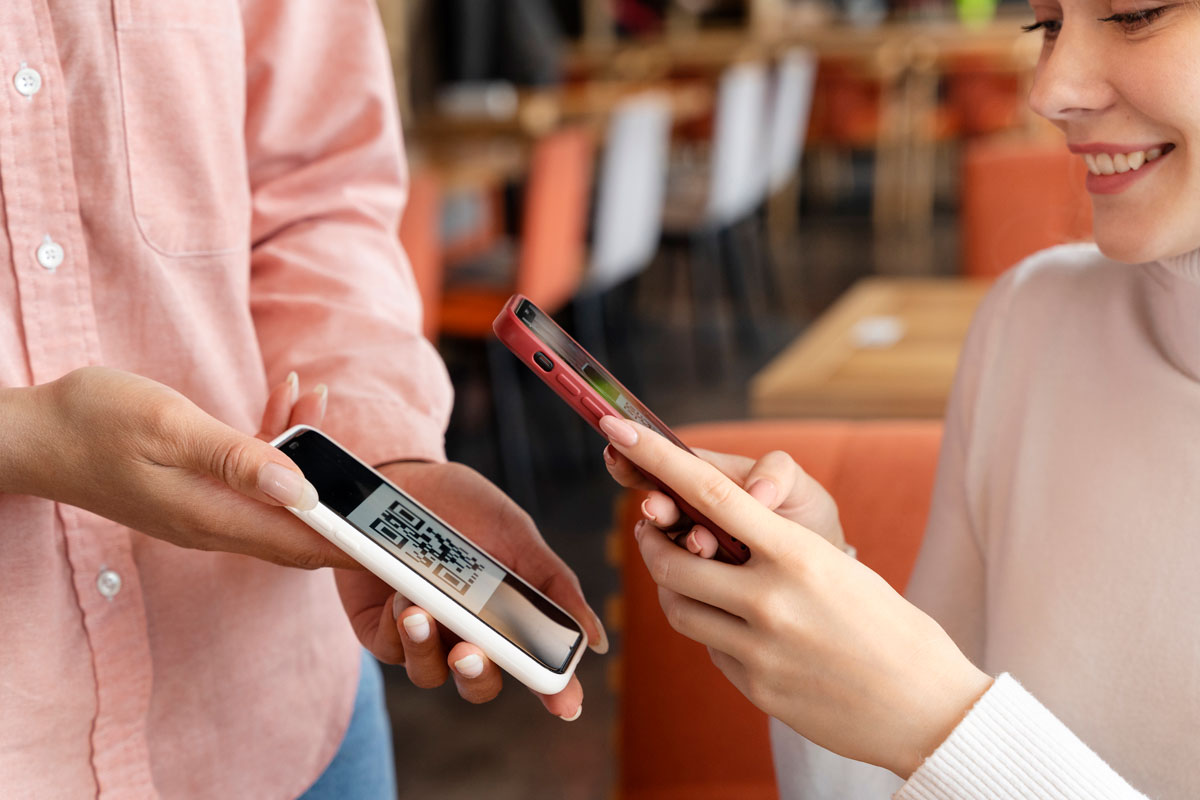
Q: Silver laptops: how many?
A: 0